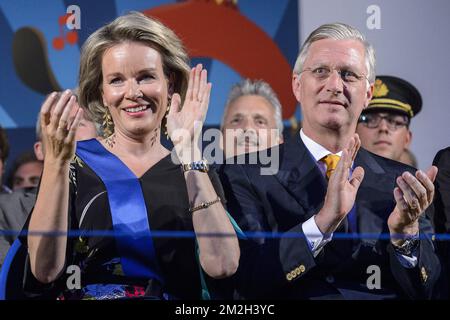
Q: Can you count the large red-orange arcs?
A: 1